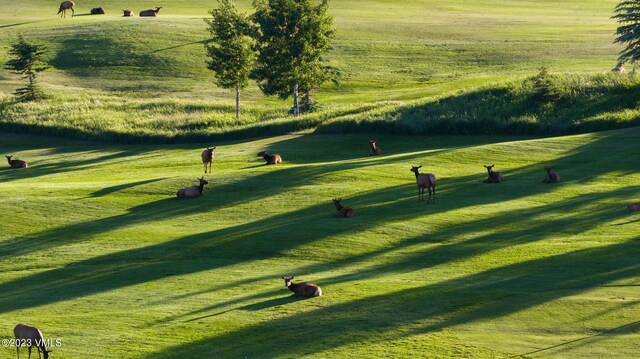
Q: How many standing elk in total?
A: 4